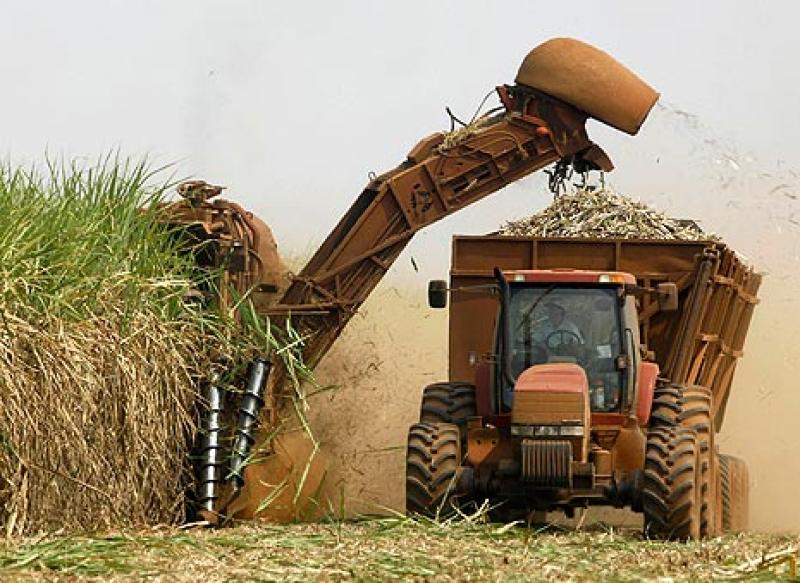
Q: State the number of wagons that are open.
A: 1